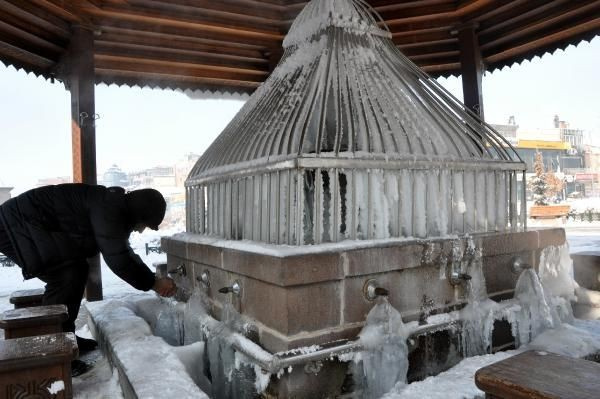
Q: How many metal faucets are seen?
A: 6